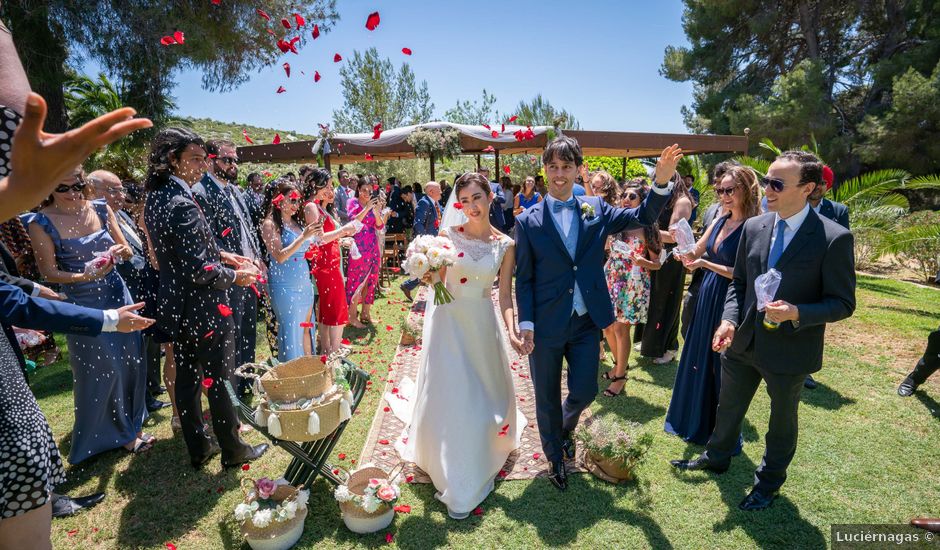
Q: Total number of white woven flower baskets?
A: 2